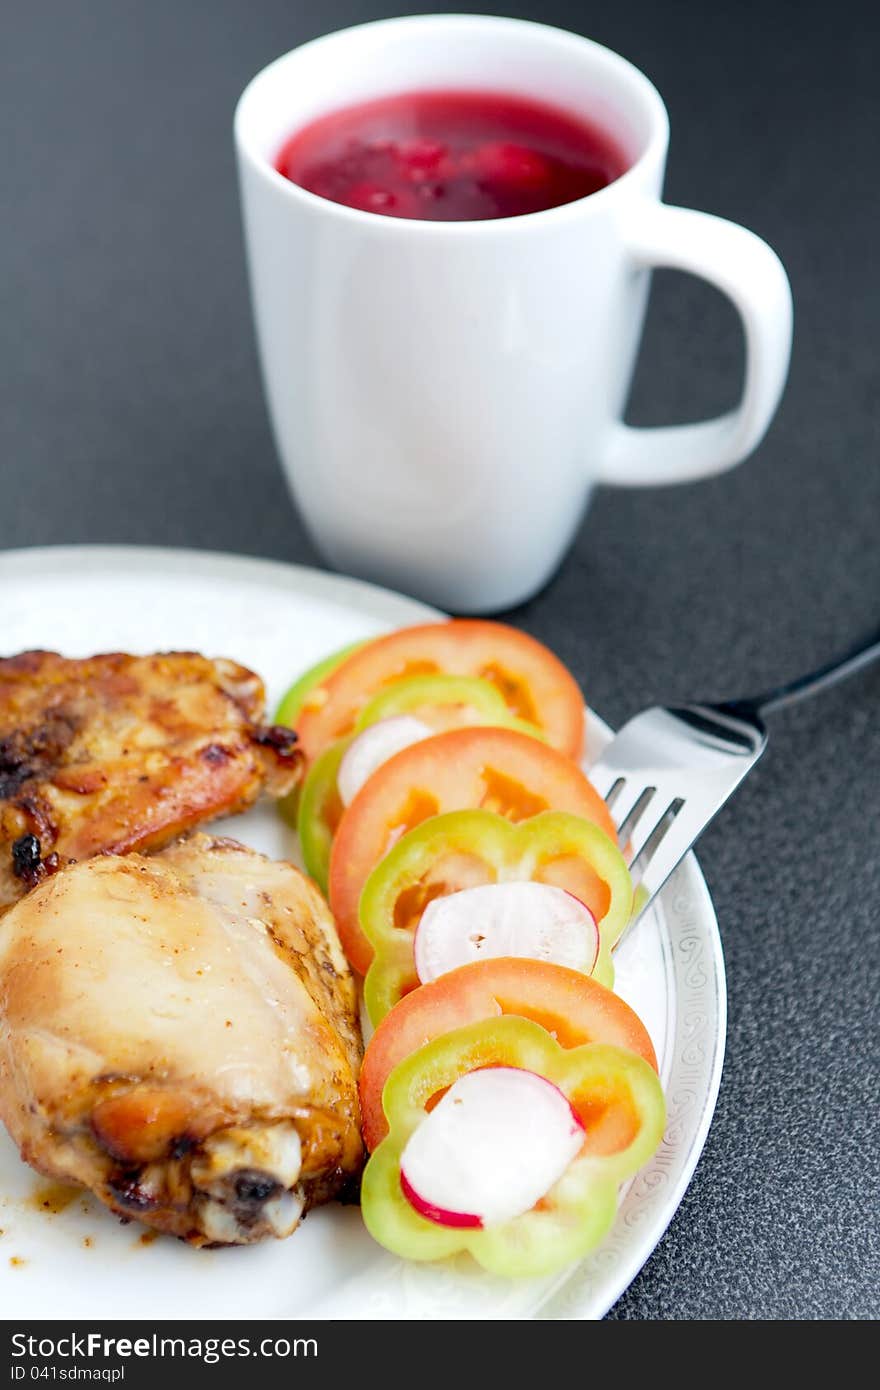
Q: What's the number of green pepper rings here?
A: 4